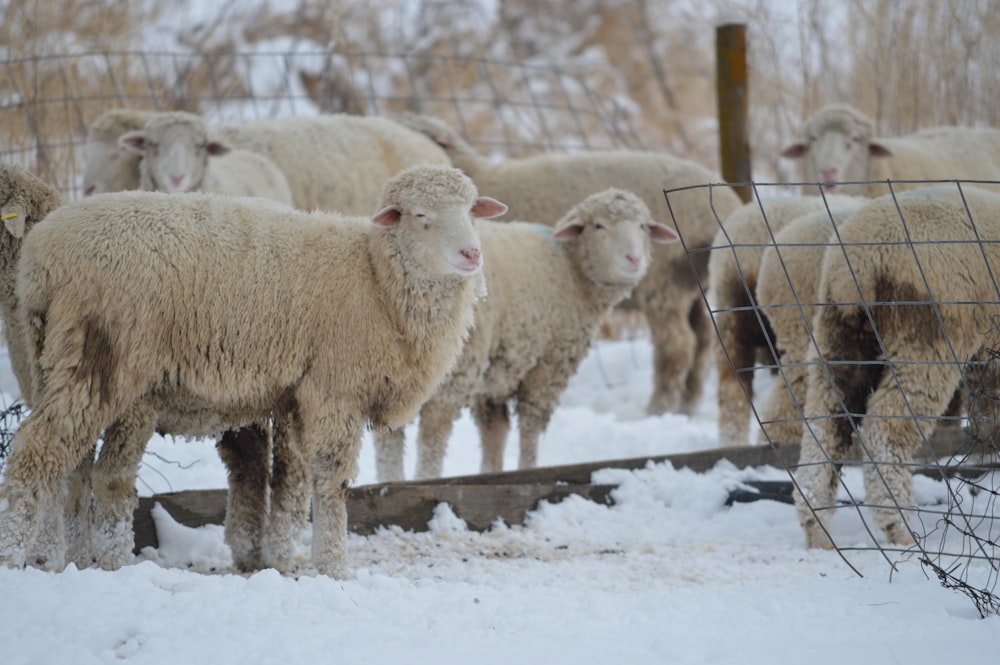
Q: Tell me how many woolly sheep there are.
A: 10